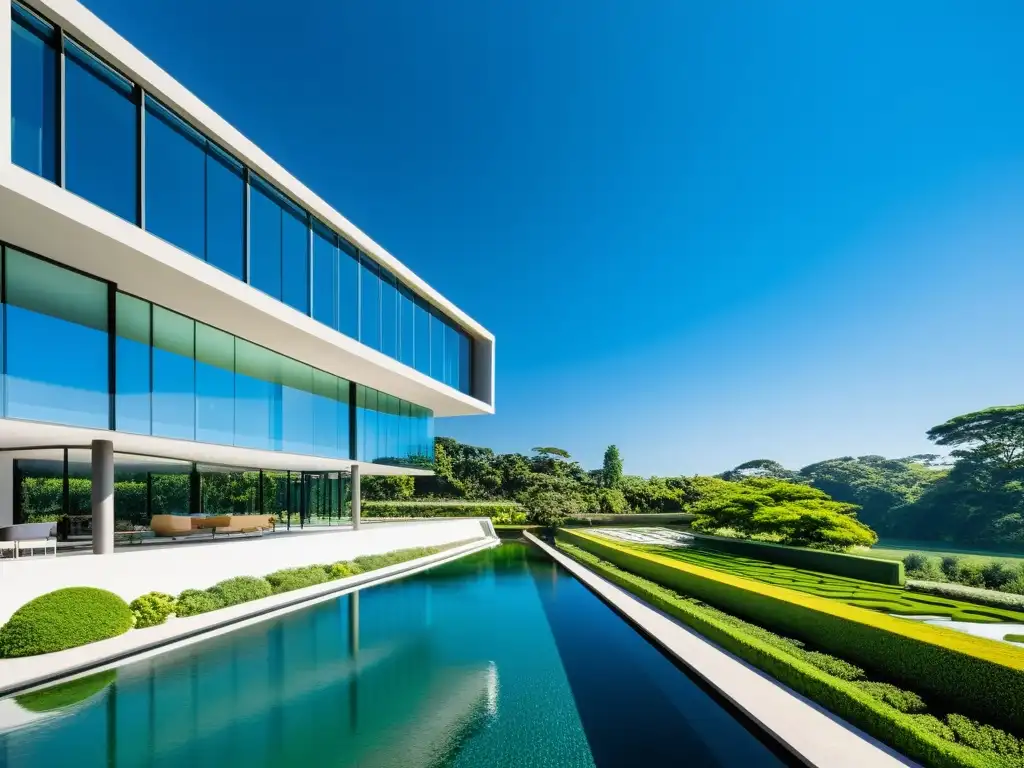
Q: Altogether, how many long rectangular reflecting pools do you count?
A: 1